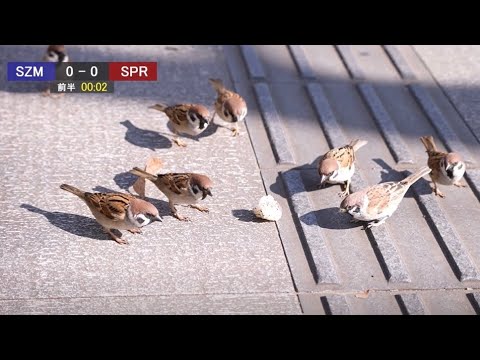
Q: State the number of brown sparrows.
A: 8